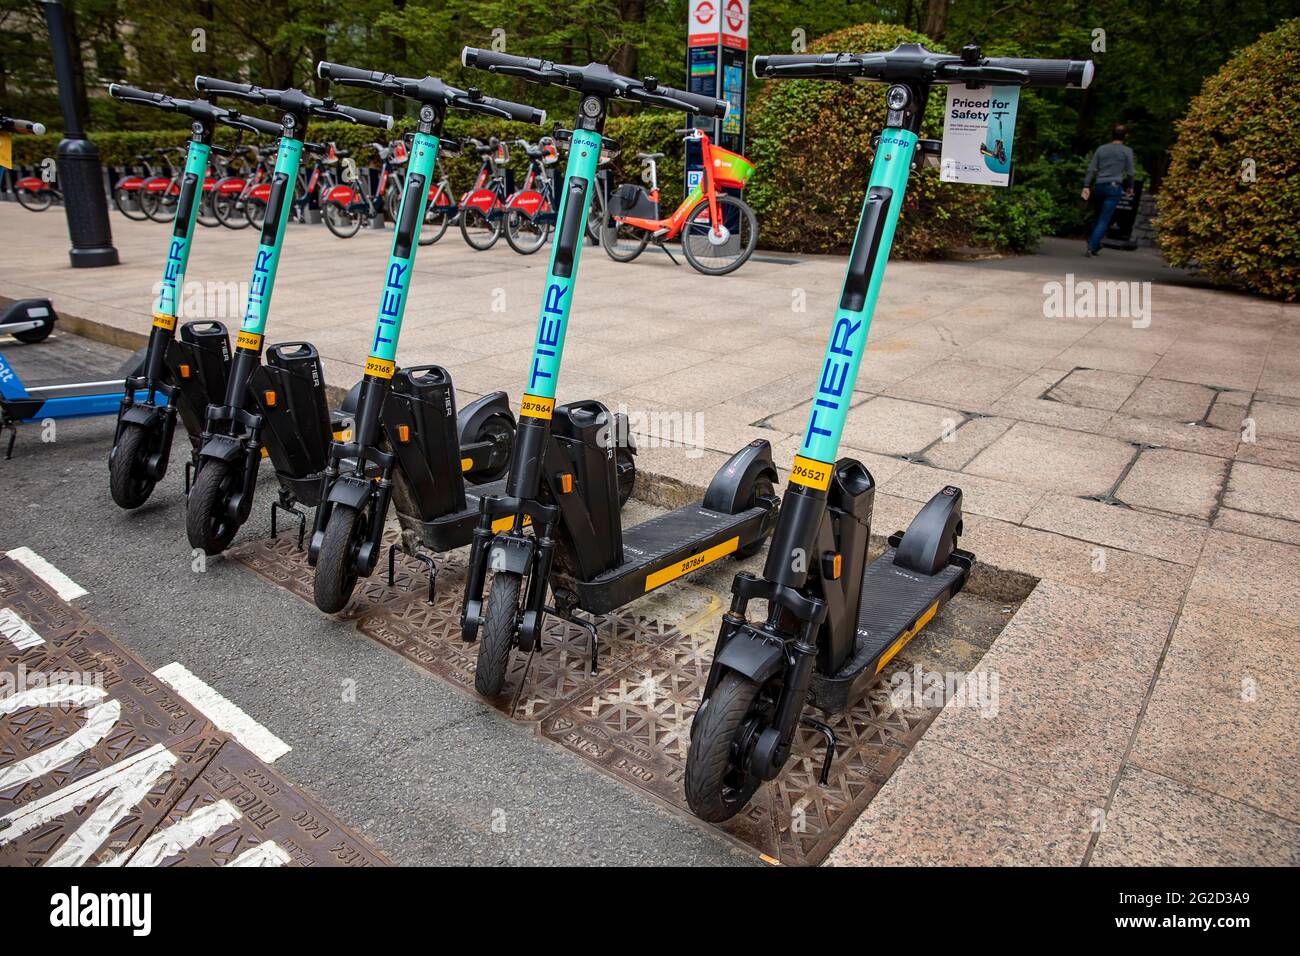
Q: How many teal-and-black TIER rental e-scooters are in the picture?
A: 5